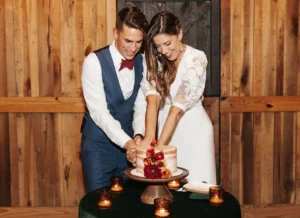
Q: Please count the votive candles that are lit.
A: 5